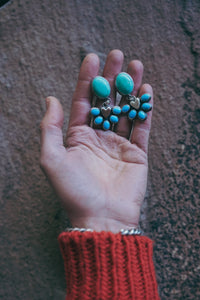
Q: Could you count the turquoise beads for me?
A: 12